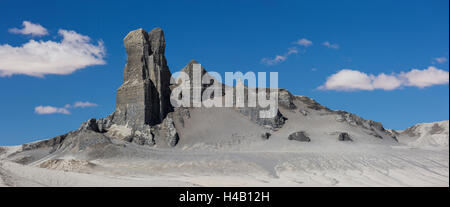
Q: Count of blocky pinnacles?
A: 2